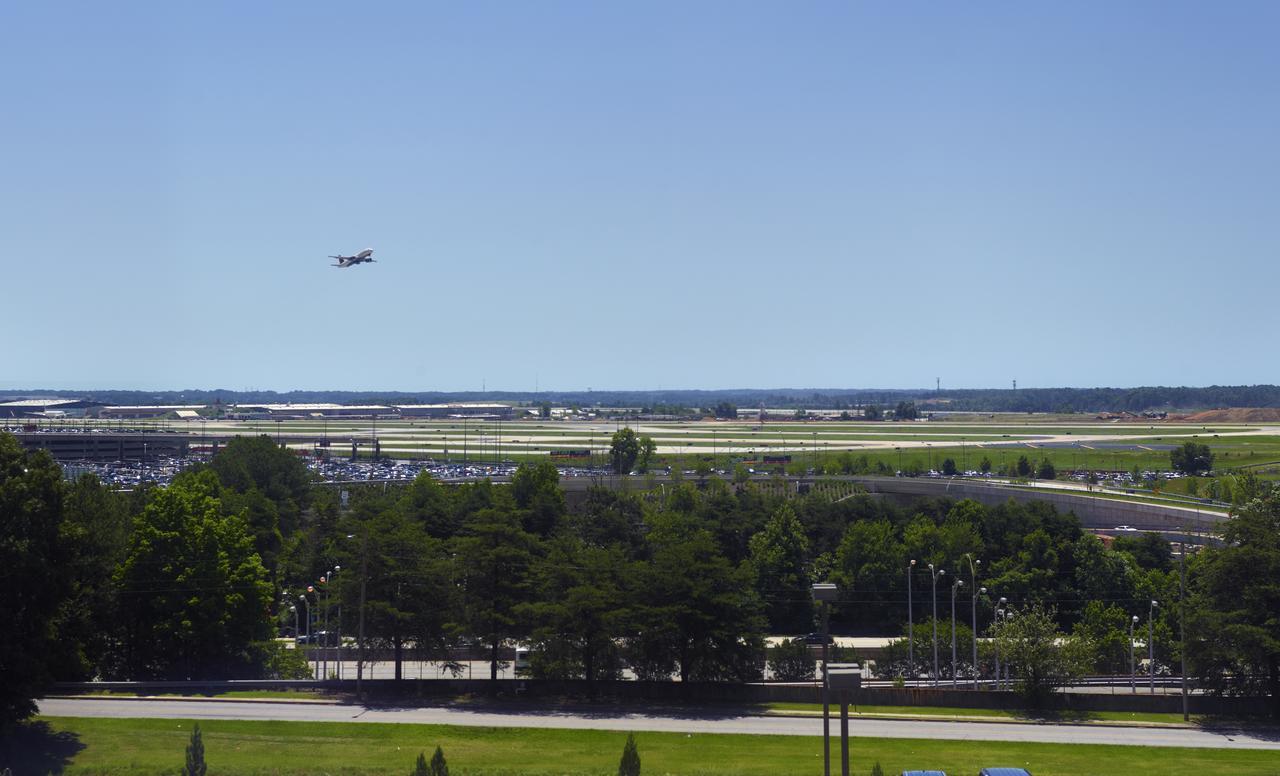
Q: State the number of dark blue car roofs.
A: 2